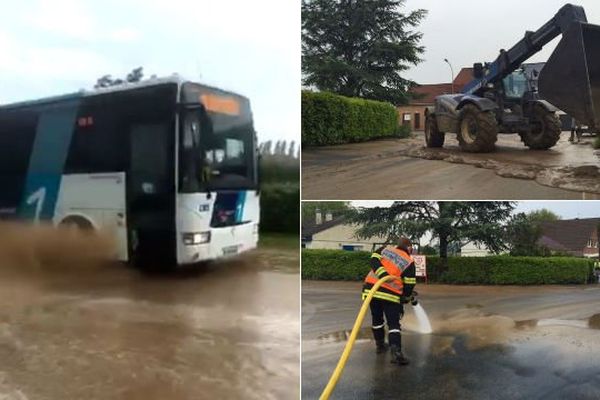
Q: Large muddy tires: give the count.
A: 3